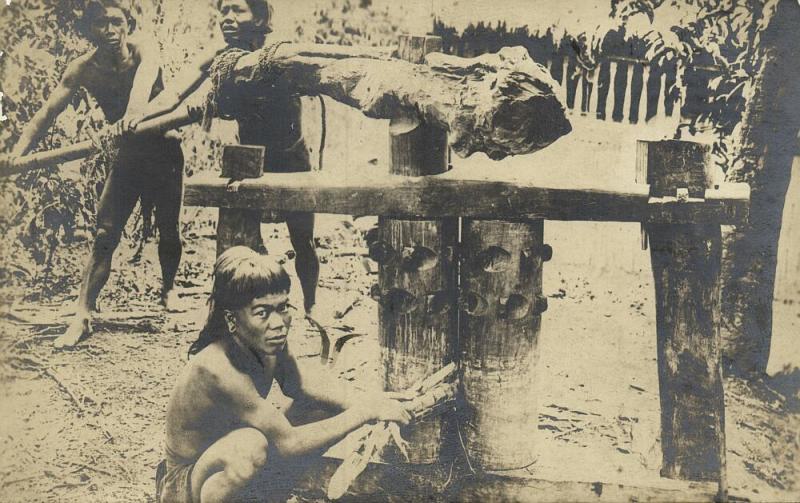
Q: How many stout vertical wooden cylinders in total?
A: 2